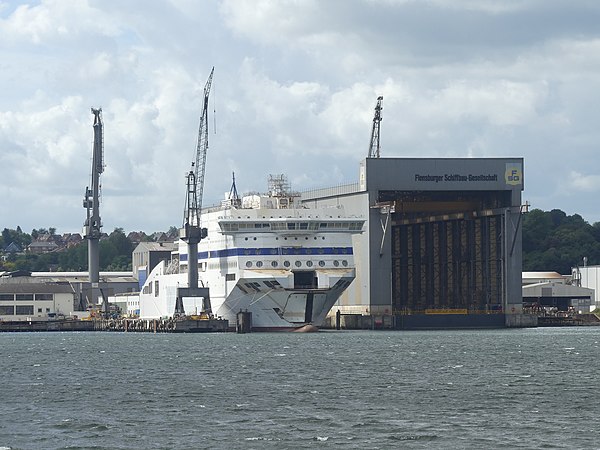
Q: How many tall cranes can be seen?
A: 3